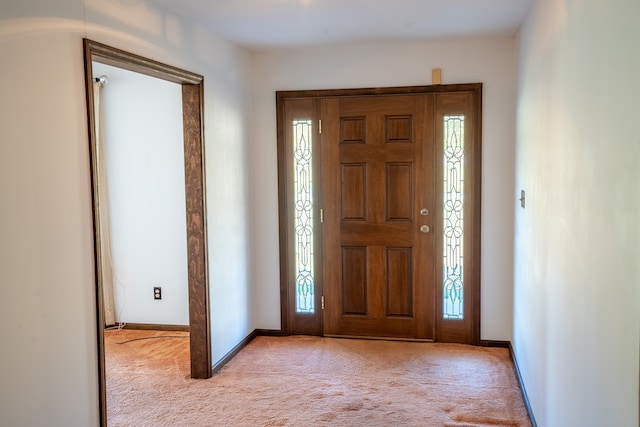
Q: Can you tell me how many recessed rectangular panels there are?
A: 6